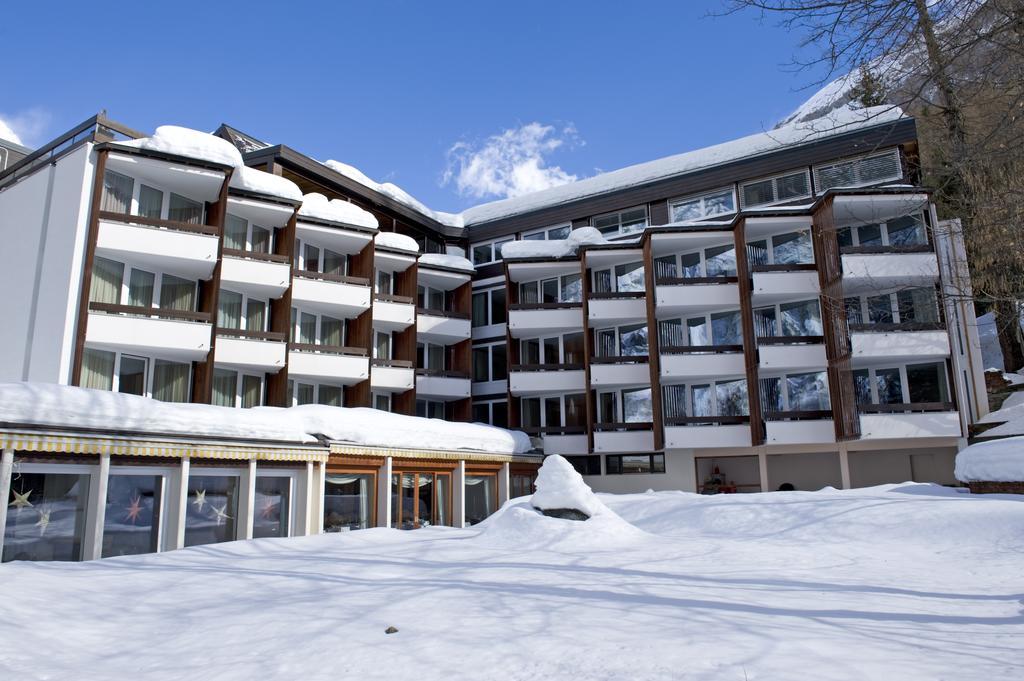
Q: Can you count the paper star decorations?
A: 6